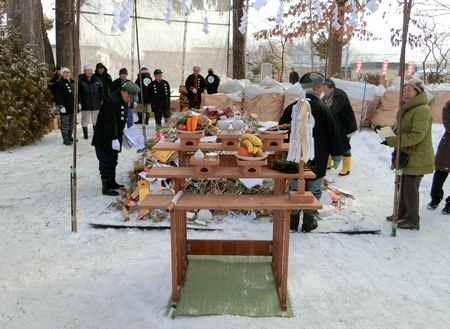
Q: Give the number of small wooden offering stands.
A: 5